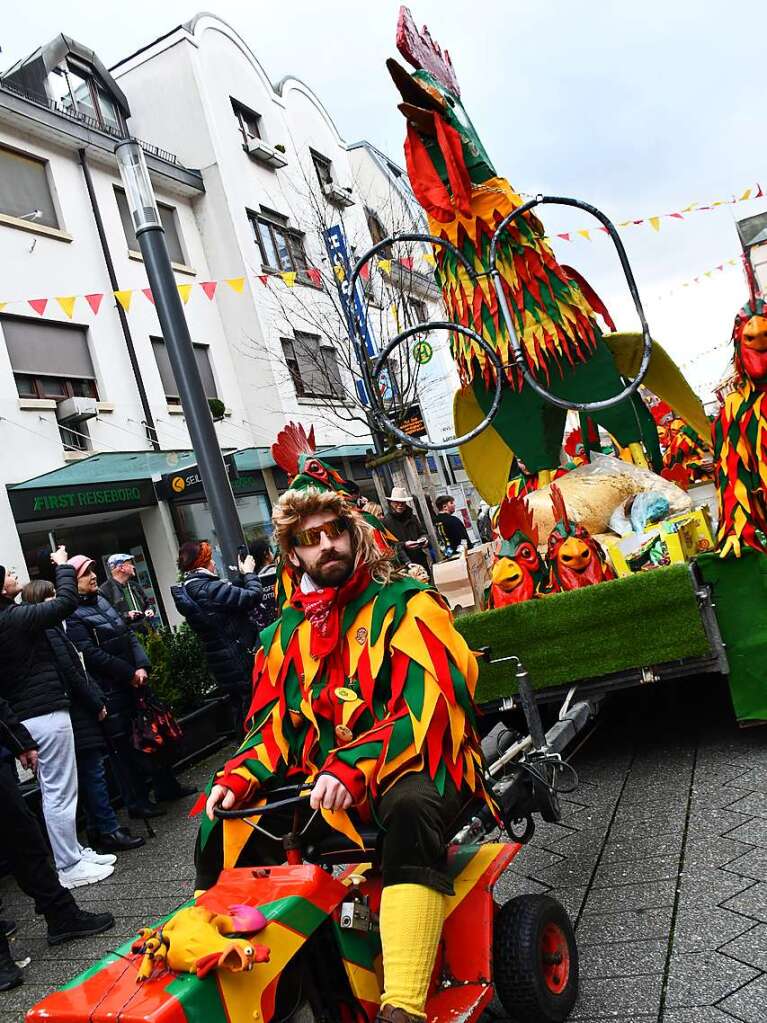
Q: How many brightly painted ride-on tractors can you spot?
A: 1